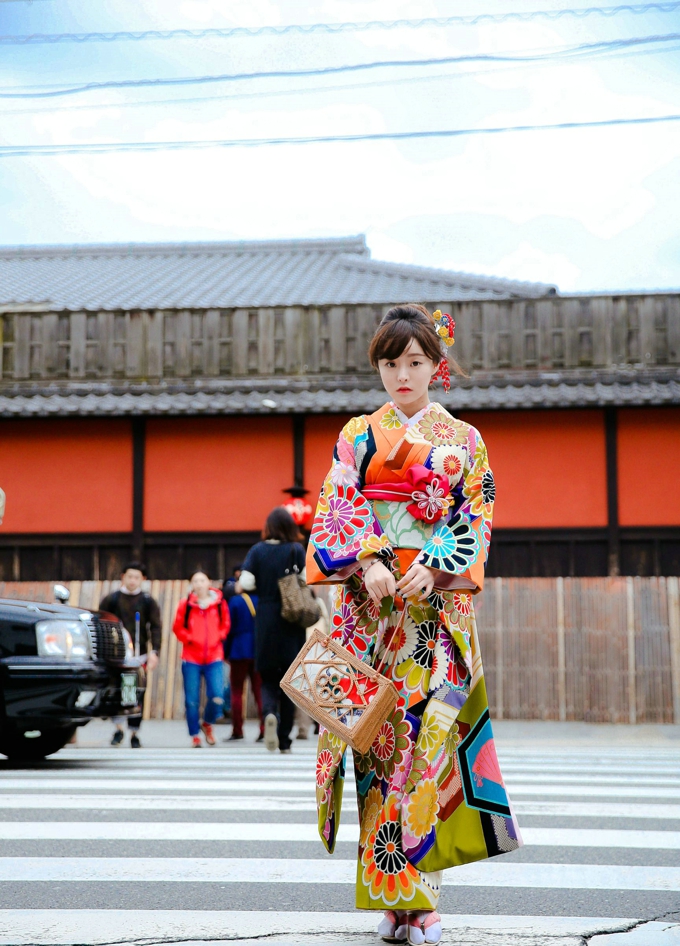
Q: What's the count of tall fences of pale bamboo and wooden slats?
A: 1